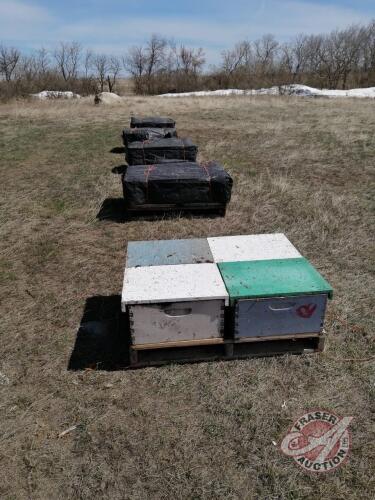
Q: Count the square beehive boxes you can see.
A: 4